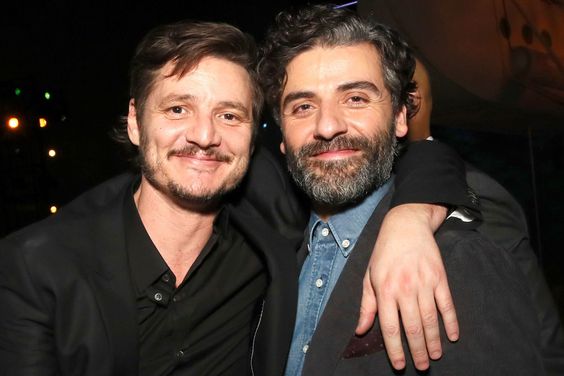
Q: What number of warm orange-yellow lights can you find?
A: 4